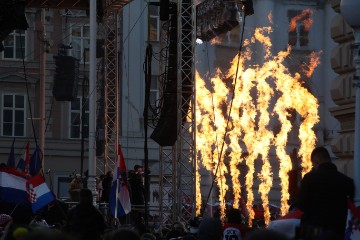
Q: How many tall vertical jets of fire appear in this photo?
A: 7